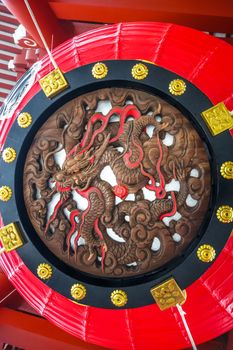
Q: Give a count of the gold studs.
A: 12